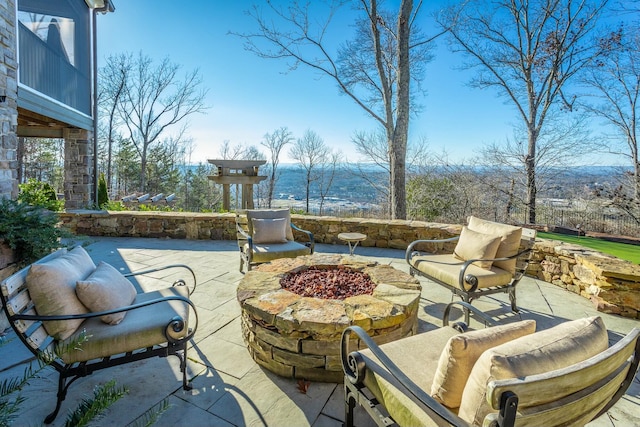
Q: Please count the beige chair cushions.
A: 12